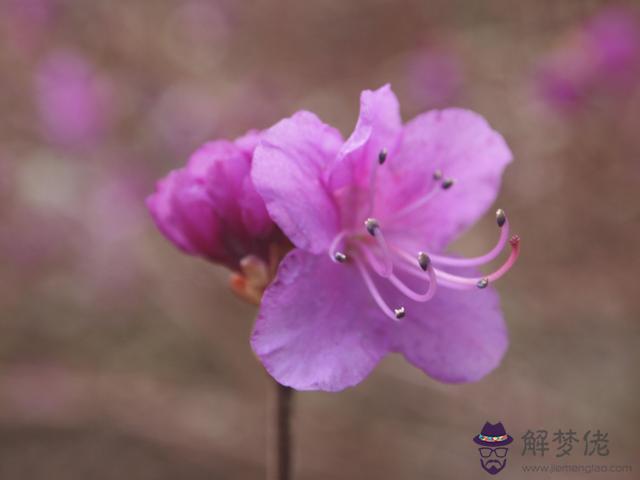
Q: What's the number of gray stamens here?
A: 9